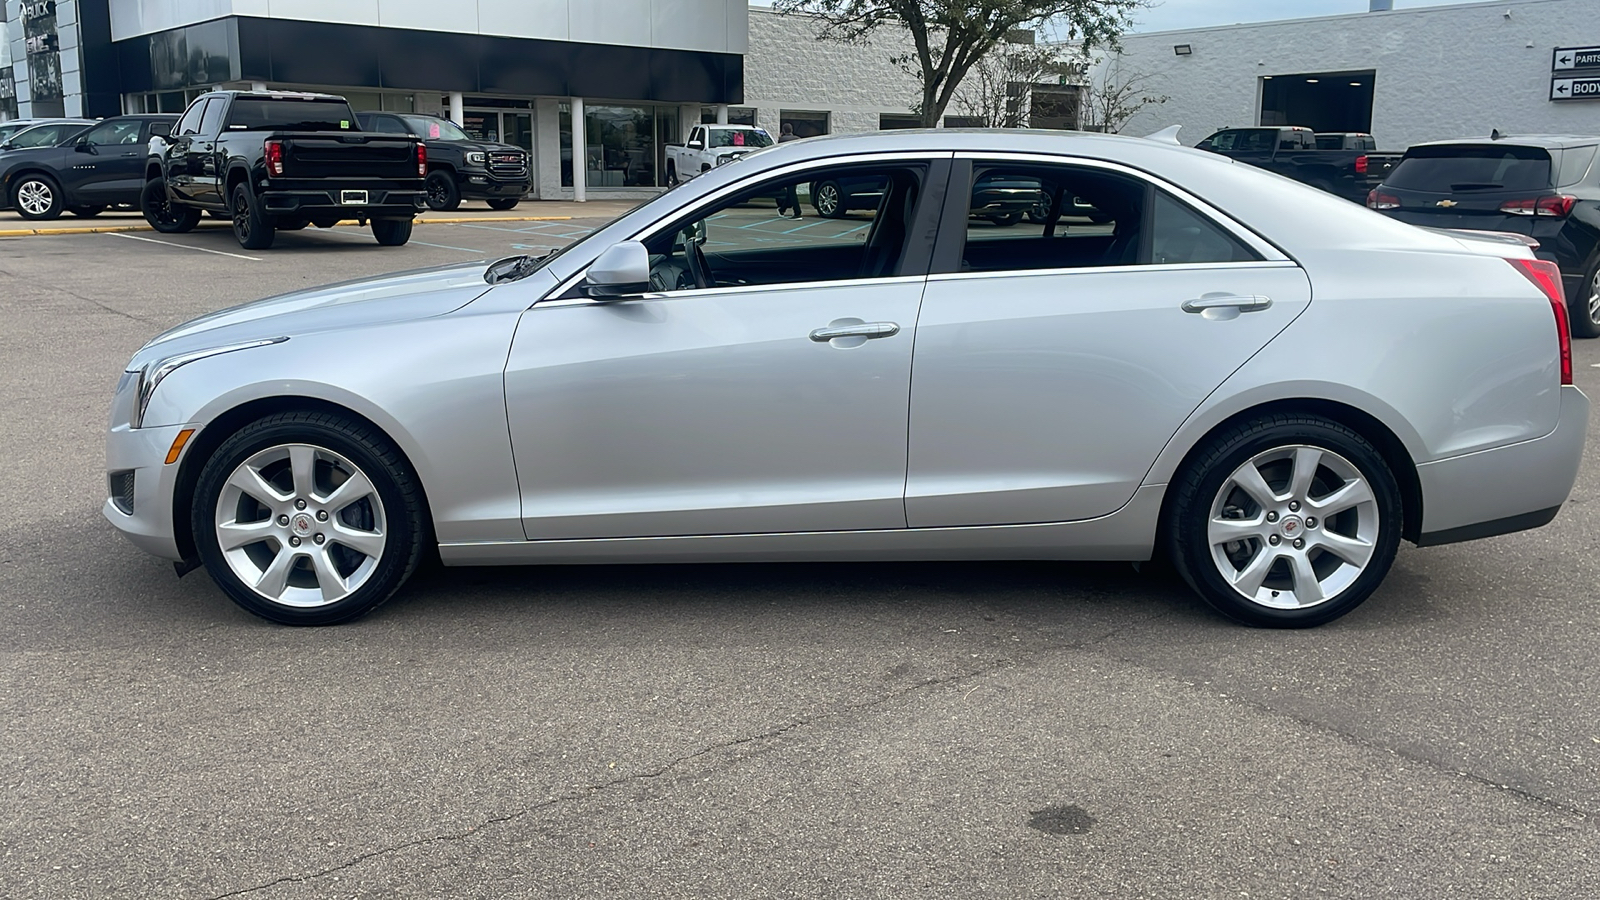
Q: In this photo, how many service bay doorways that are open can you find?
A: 1